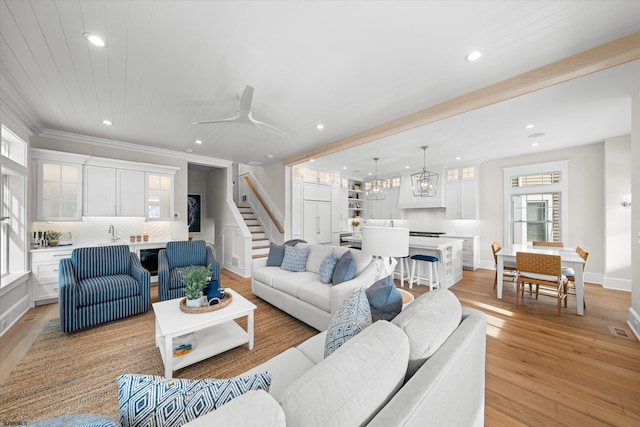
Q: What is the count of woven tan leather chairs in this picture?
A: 4